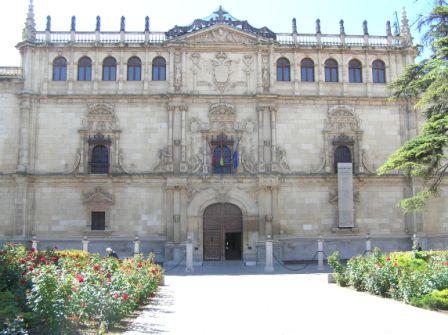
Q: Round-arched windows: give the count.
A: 13